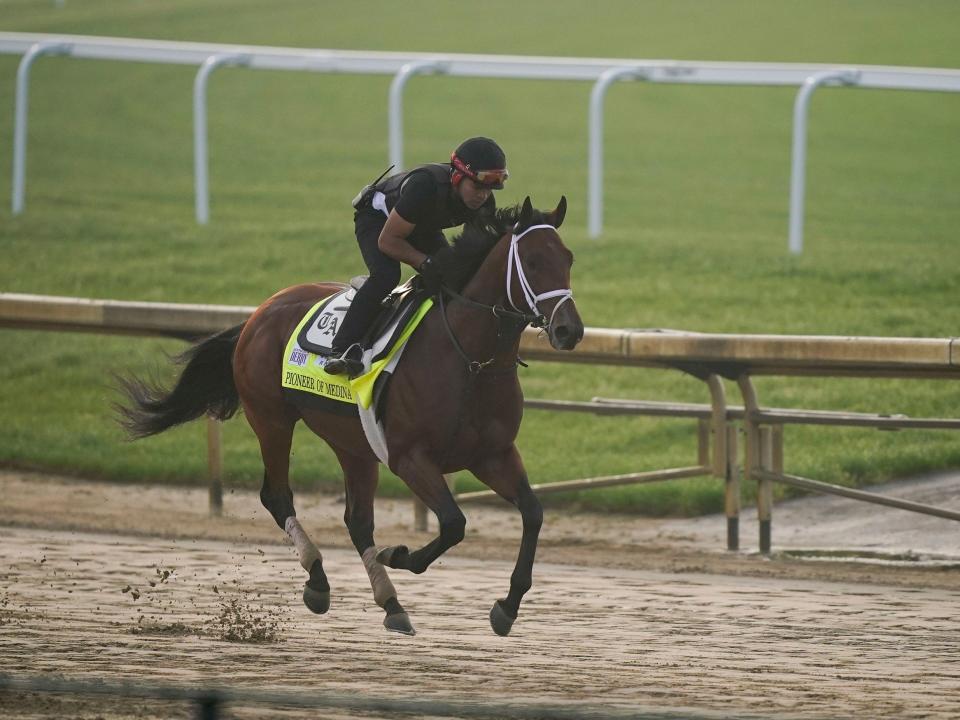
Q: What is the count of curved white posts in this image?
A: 5